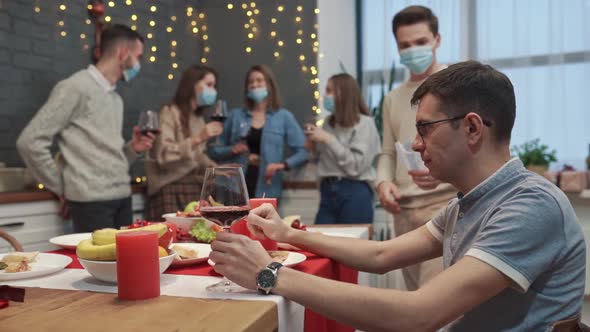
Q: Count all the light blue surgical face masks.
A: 5